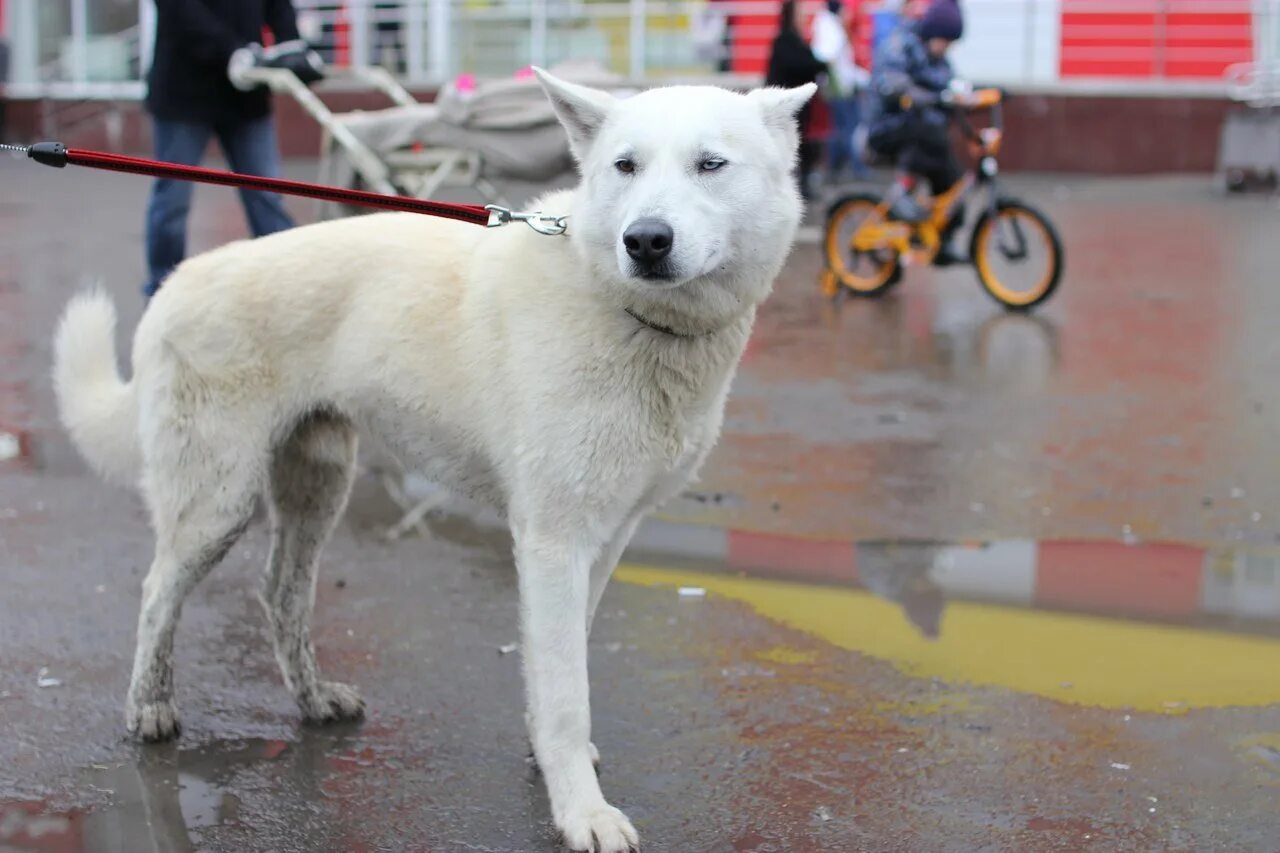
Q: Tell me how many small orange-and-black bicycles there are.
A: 1